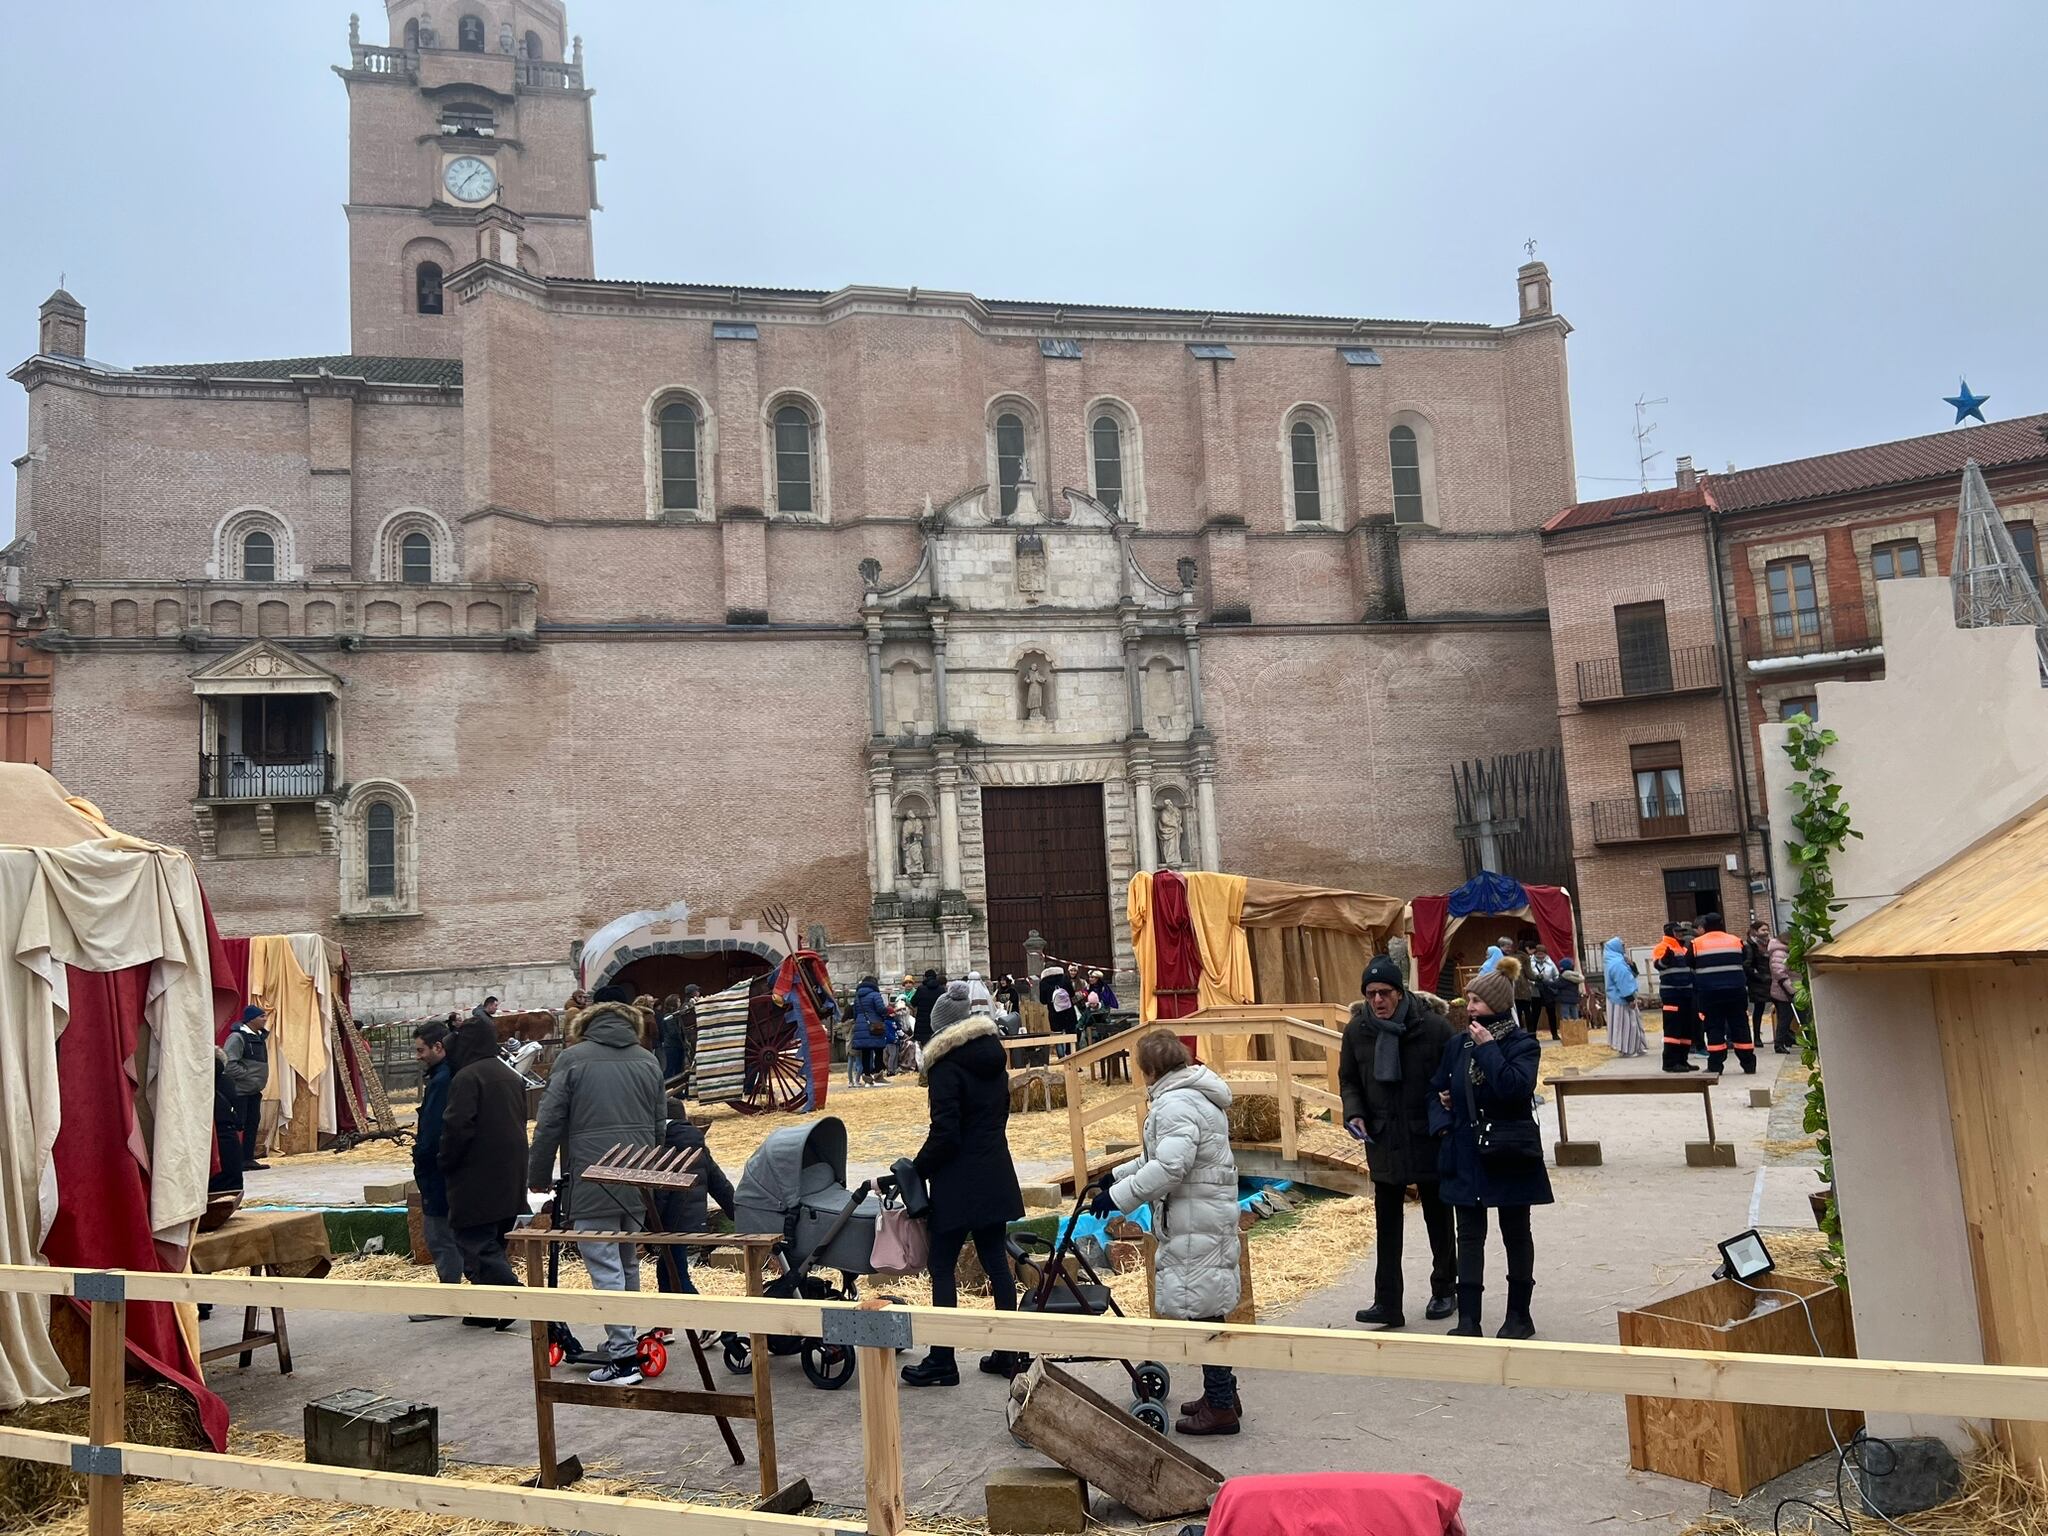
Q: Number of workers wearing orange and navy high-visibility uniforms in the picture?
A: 2